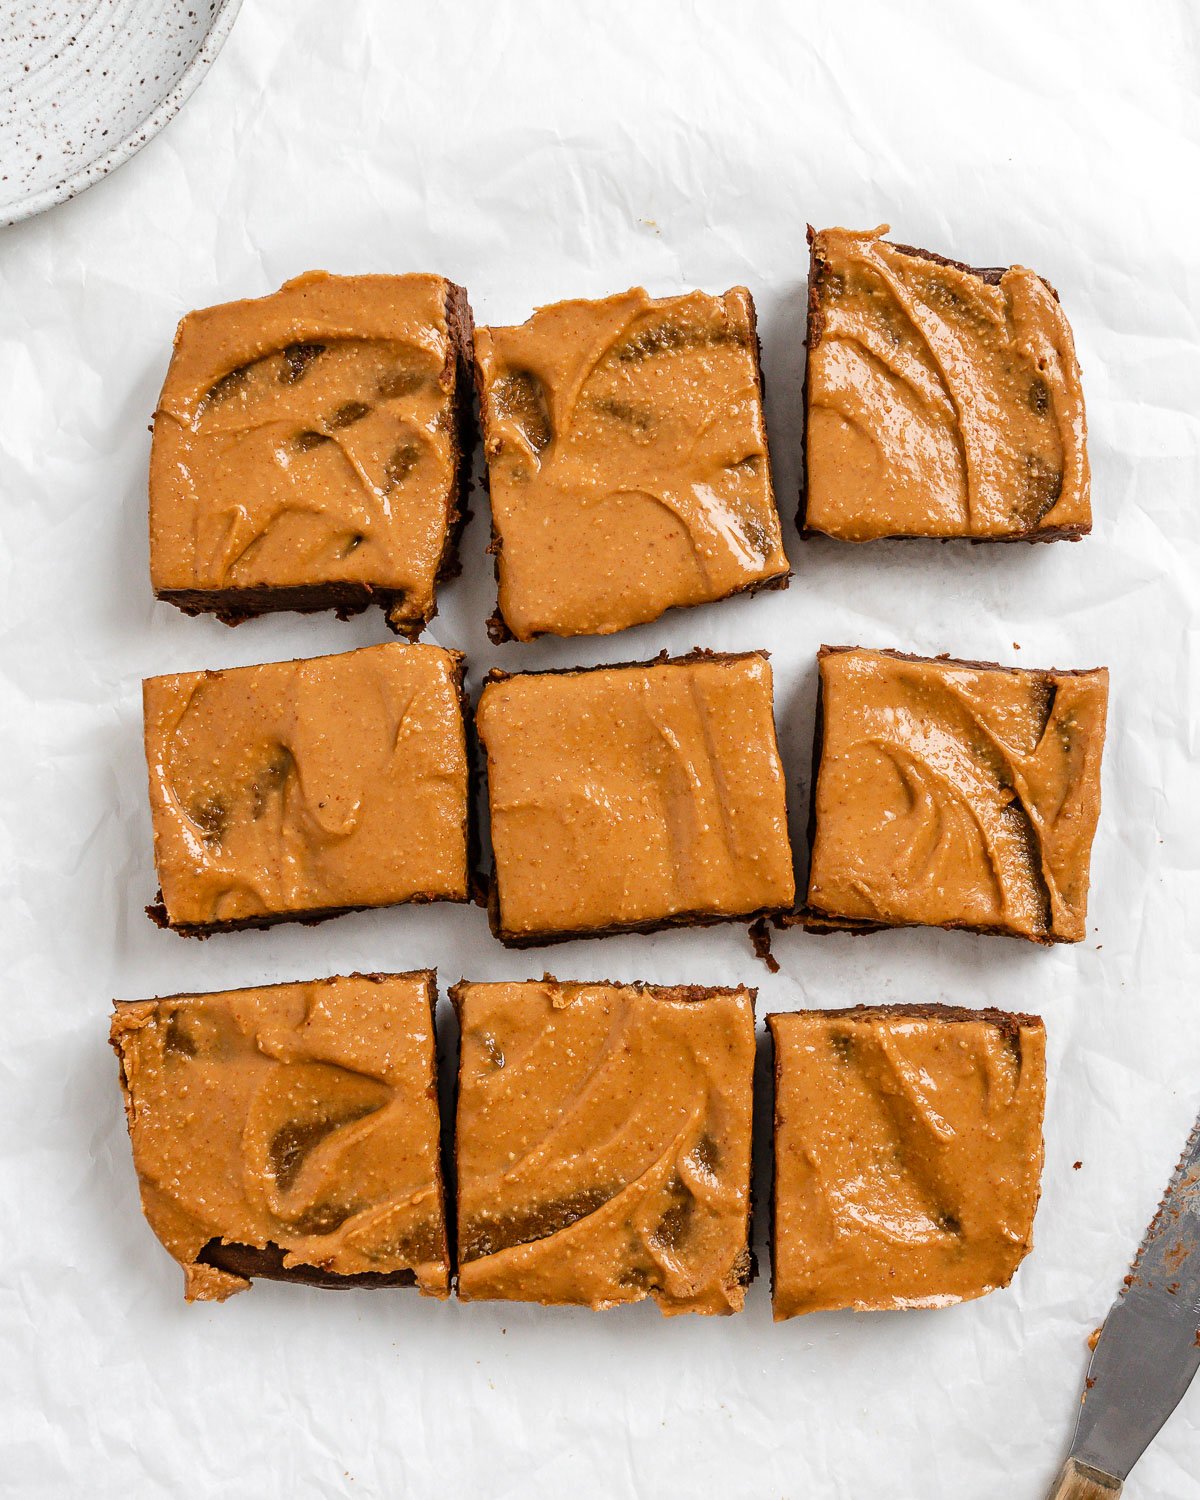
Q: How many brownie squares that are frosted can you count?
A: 9